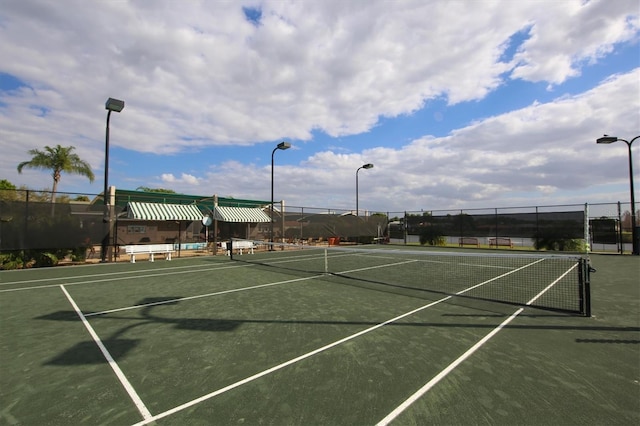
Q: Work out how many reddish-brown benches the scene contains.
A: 2